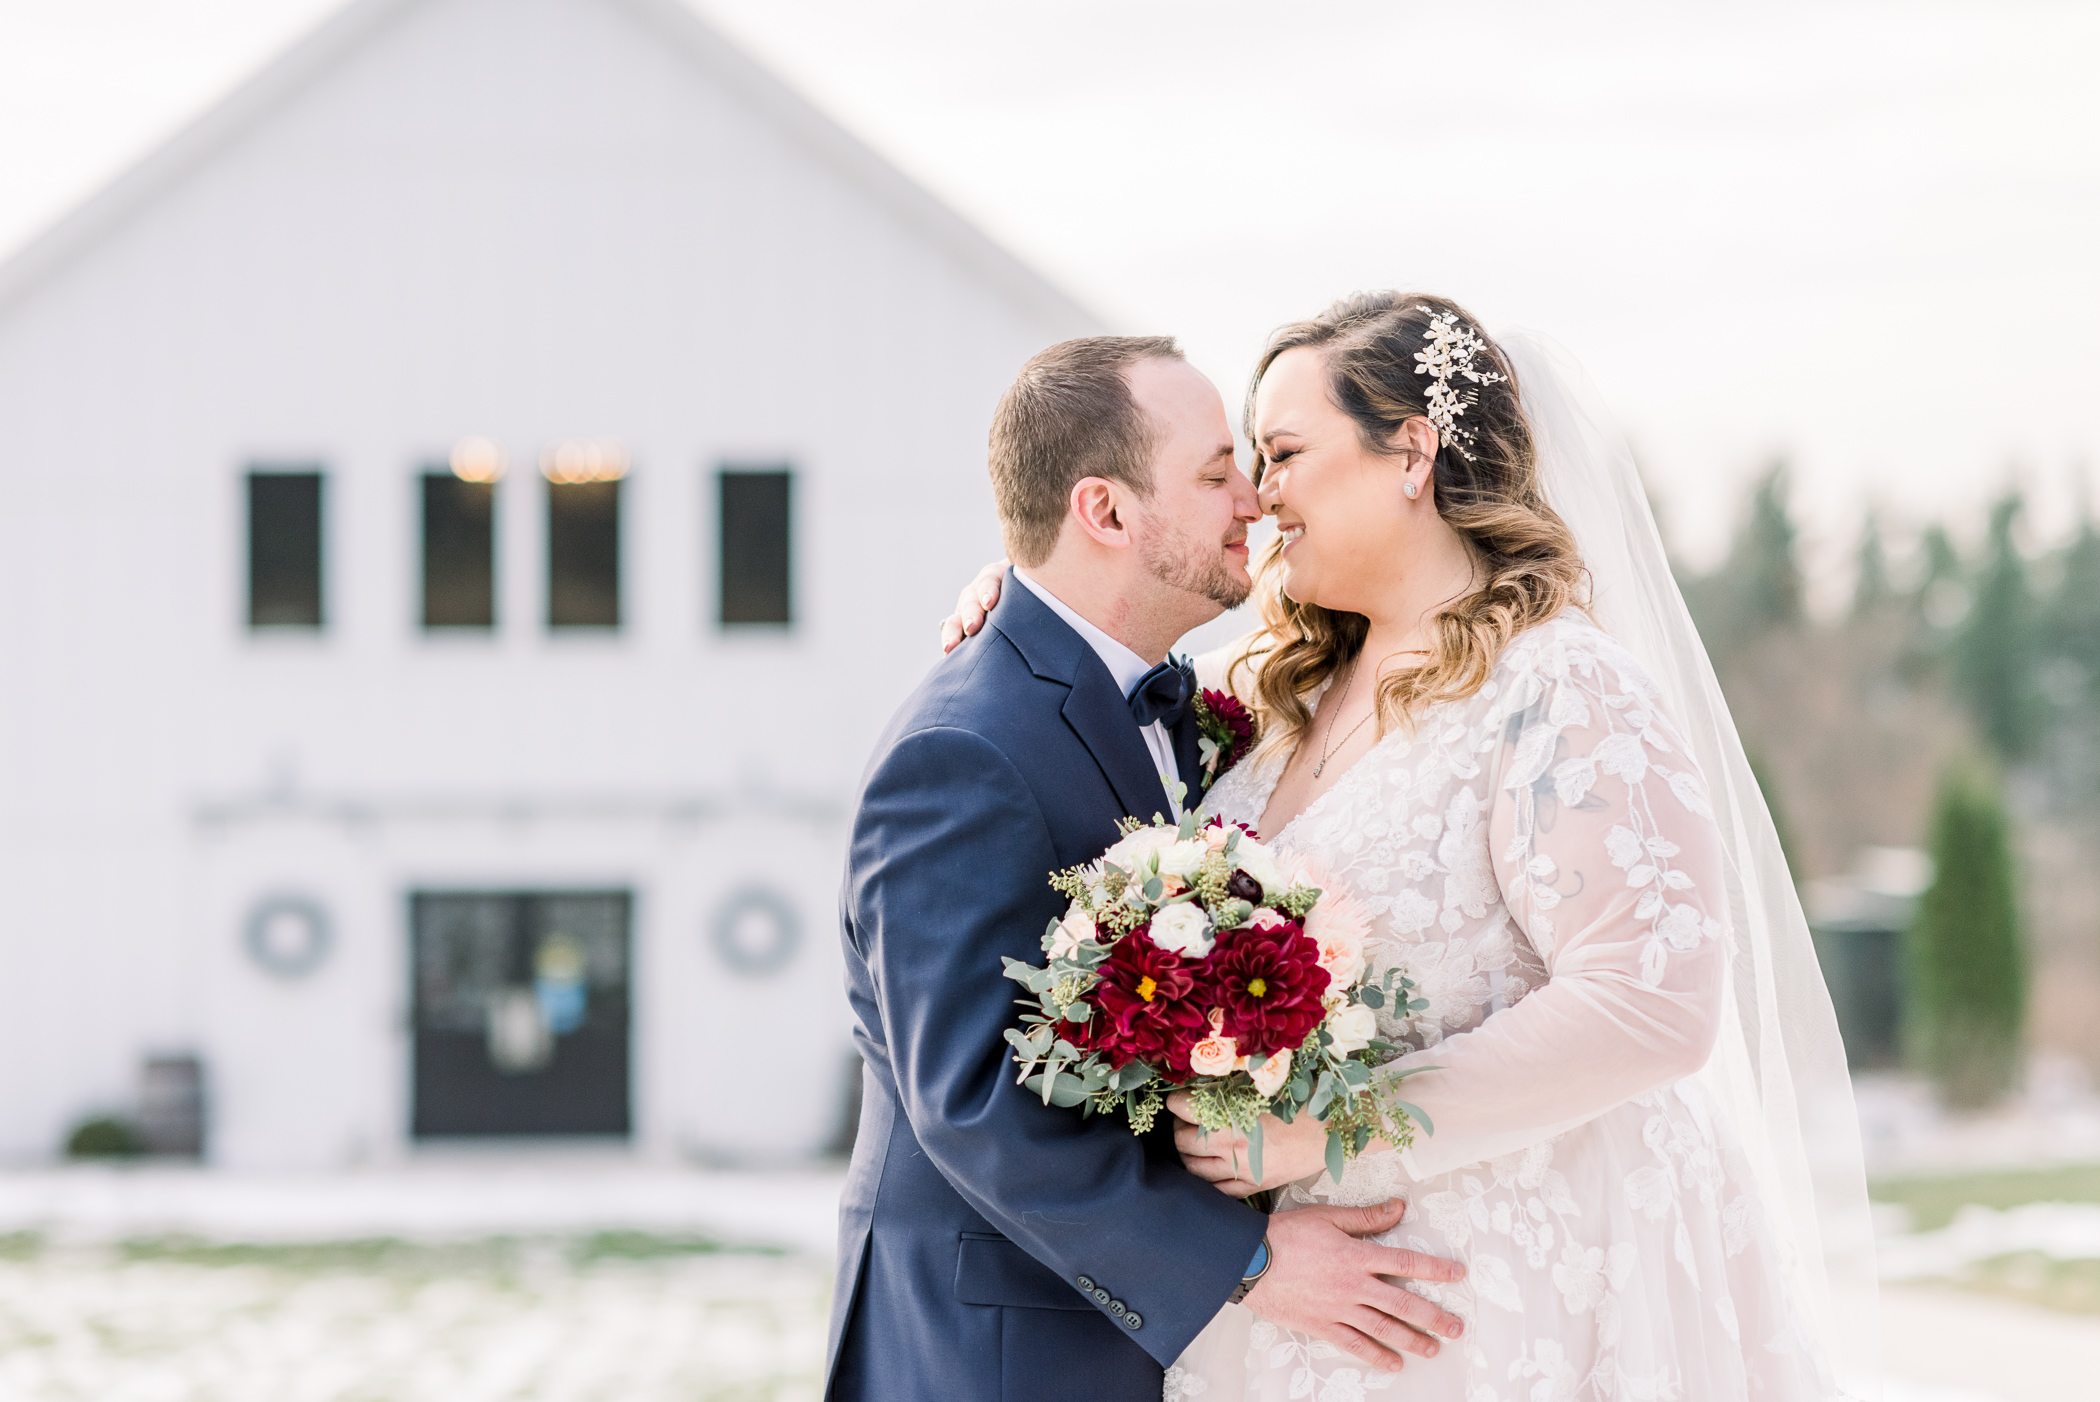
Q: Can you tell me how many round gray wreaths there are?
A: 2